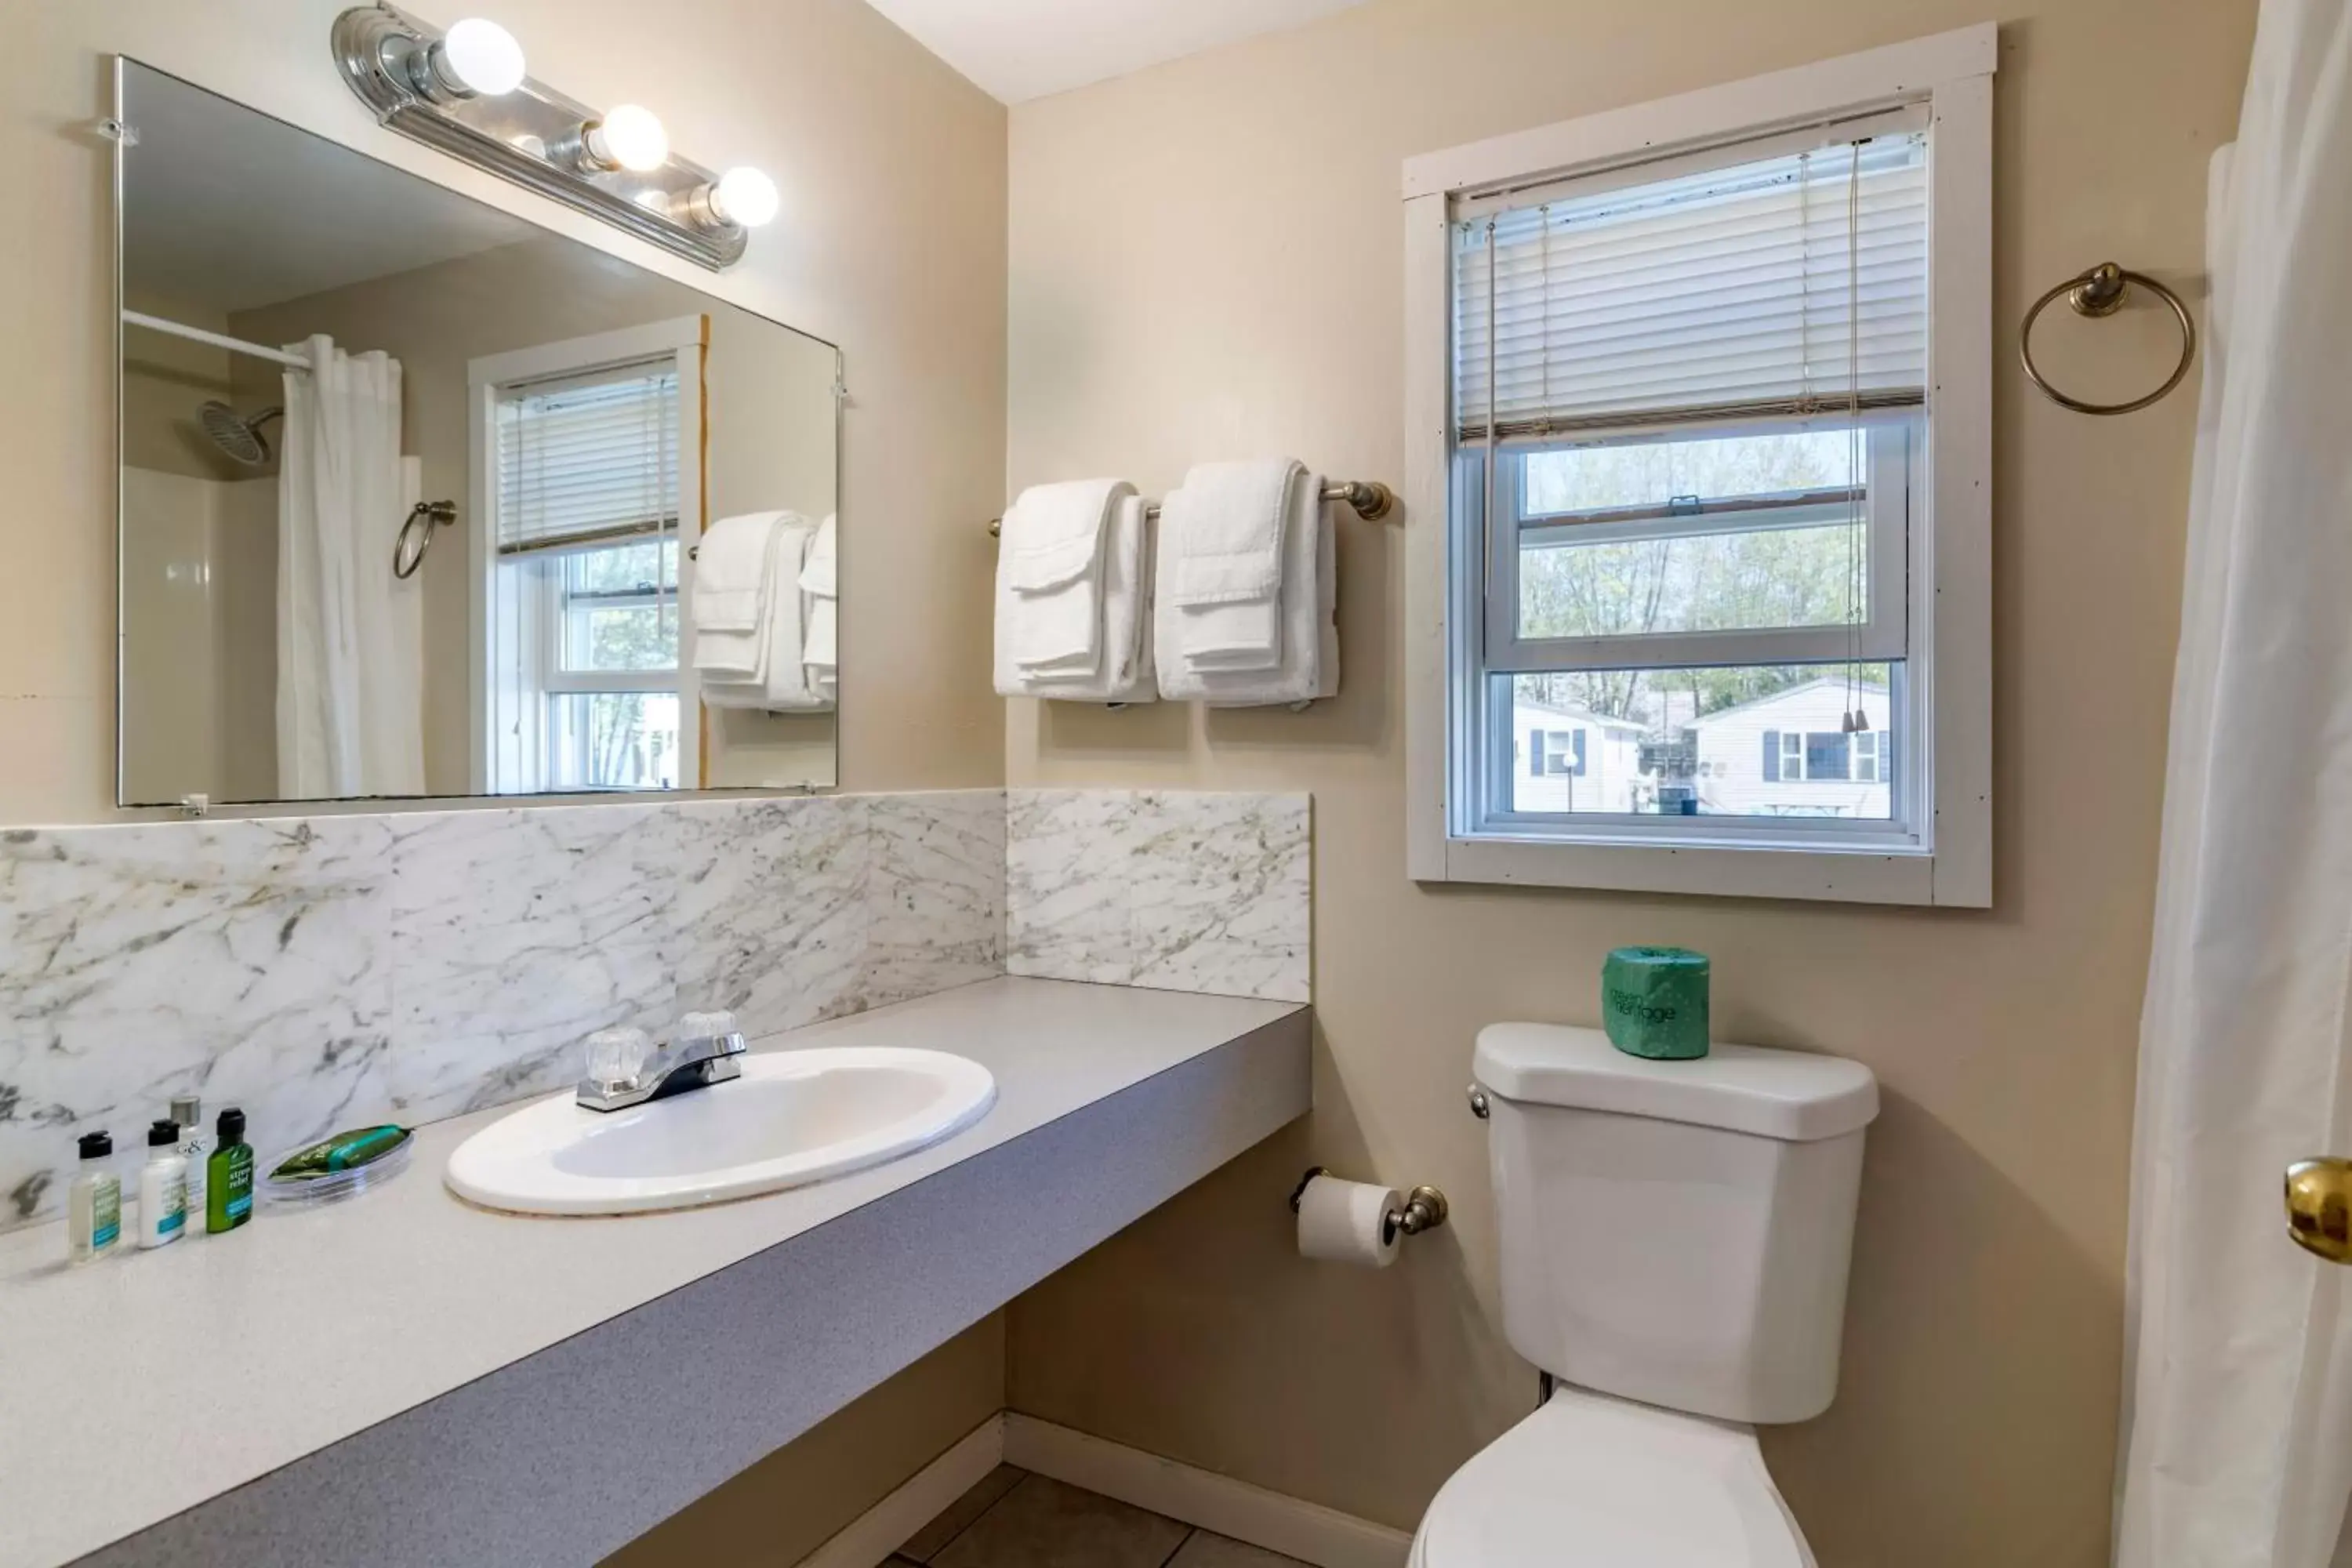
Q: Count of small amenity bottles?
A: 4